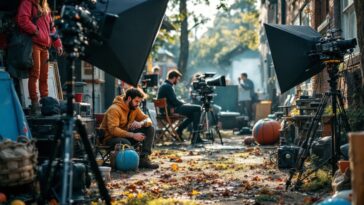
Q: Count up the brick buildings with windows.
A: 1